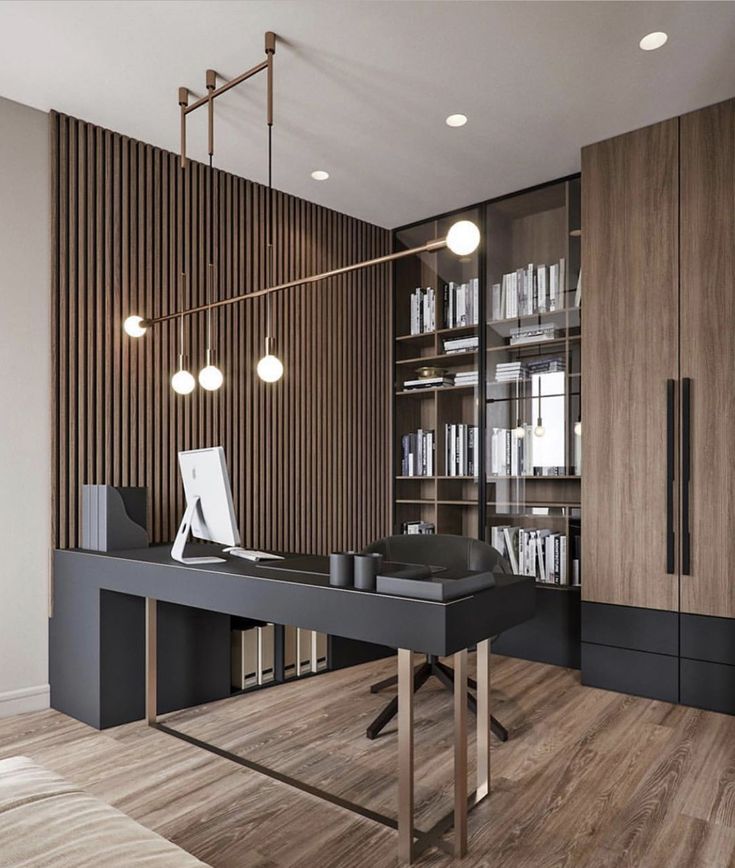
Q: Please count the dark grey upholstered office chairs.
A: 1